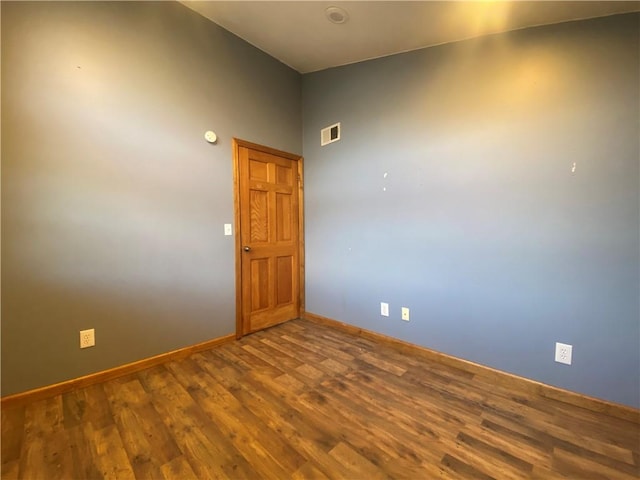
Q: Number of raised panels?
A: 6